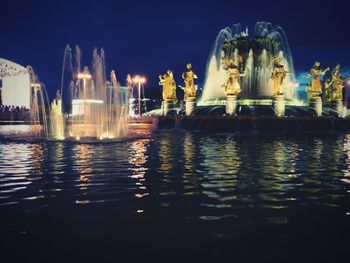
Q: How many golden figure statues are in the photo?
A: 6